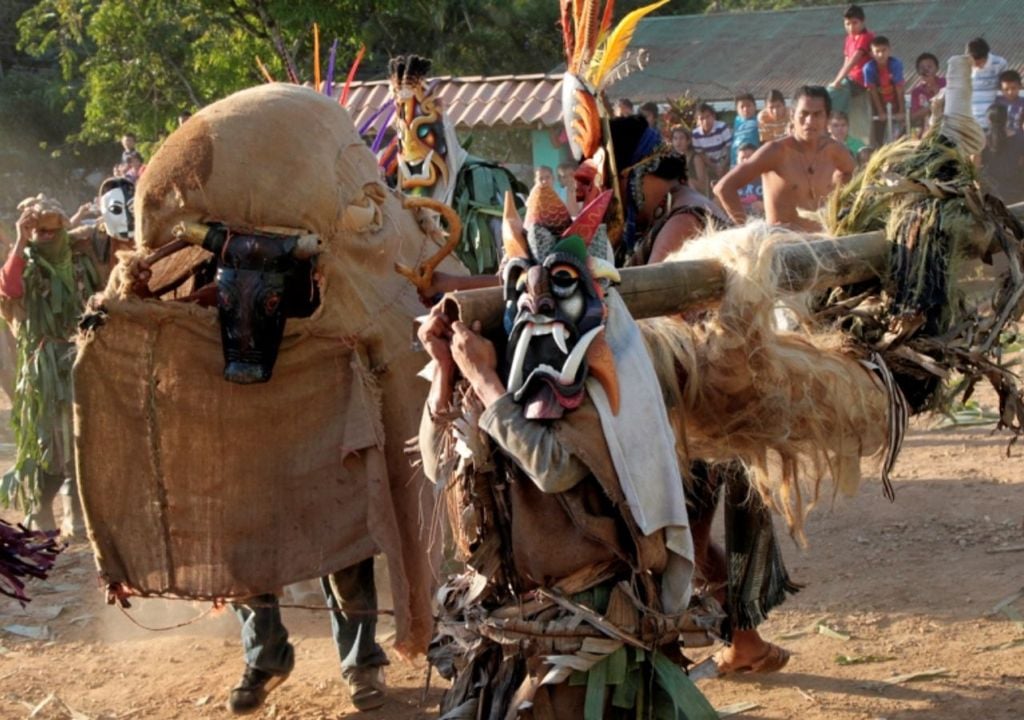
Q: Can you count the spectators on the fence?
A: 5